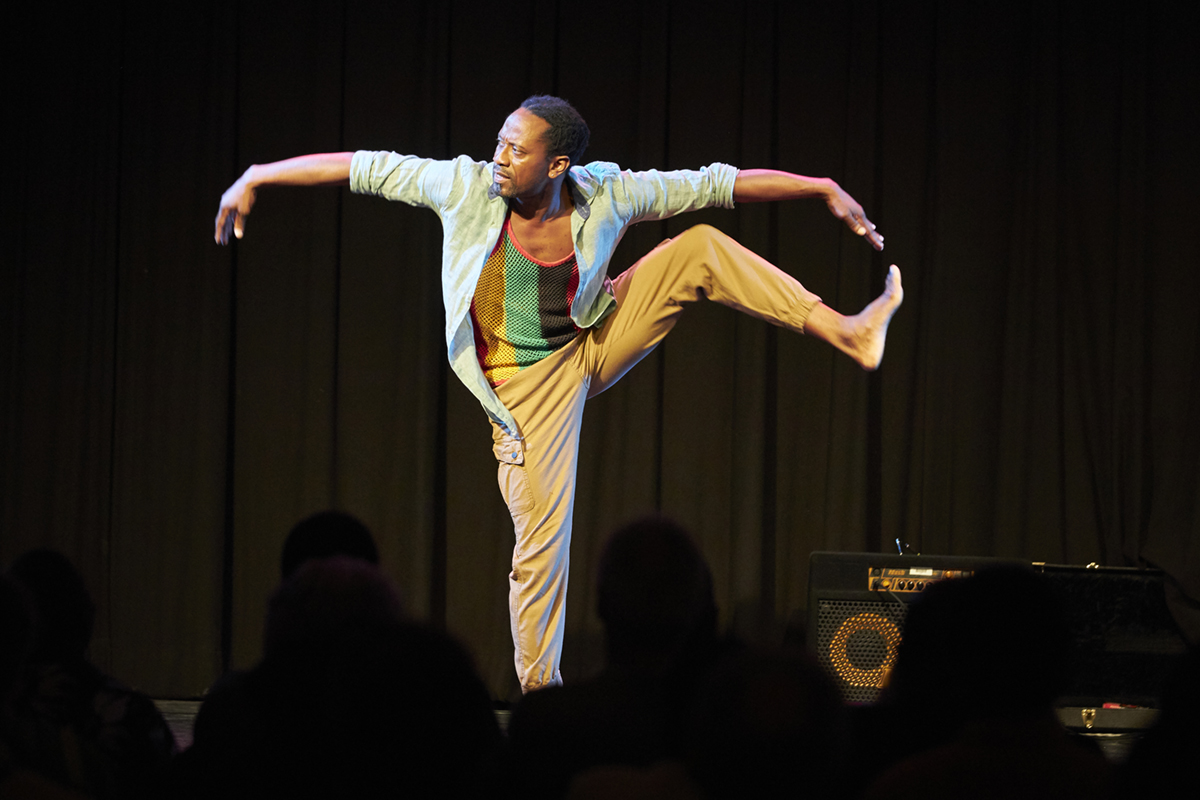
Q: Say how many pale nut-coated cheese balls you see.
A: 0